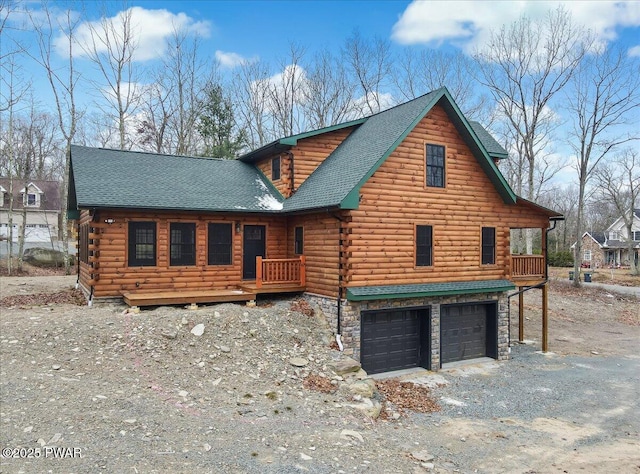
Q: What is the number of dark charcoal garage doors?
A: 2